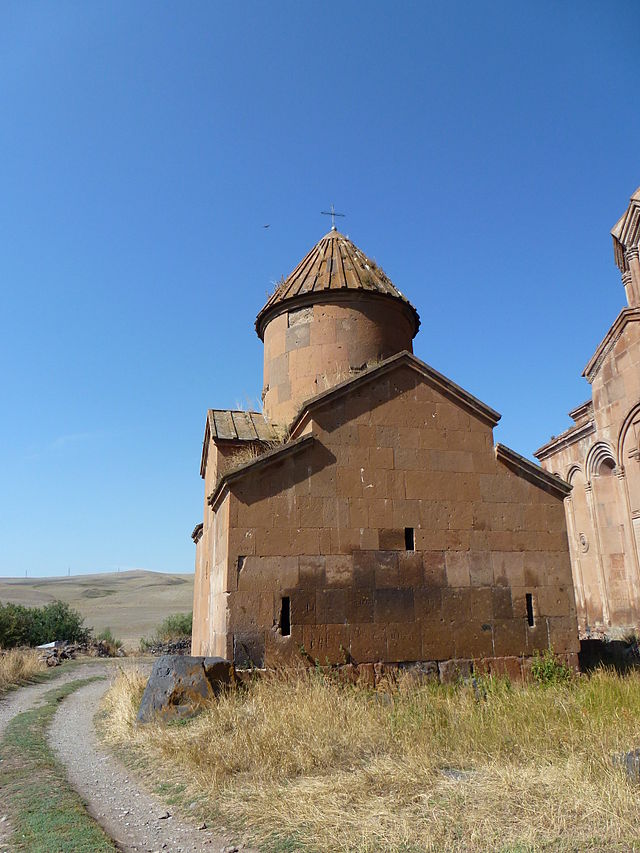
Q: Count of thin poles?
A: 3